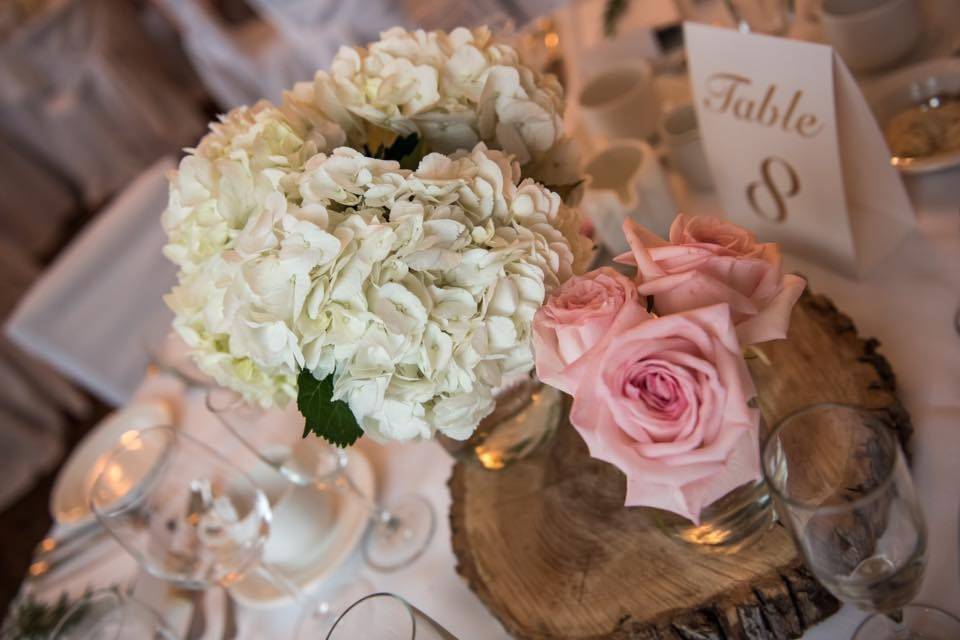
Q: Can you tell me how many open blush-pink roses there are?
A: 3